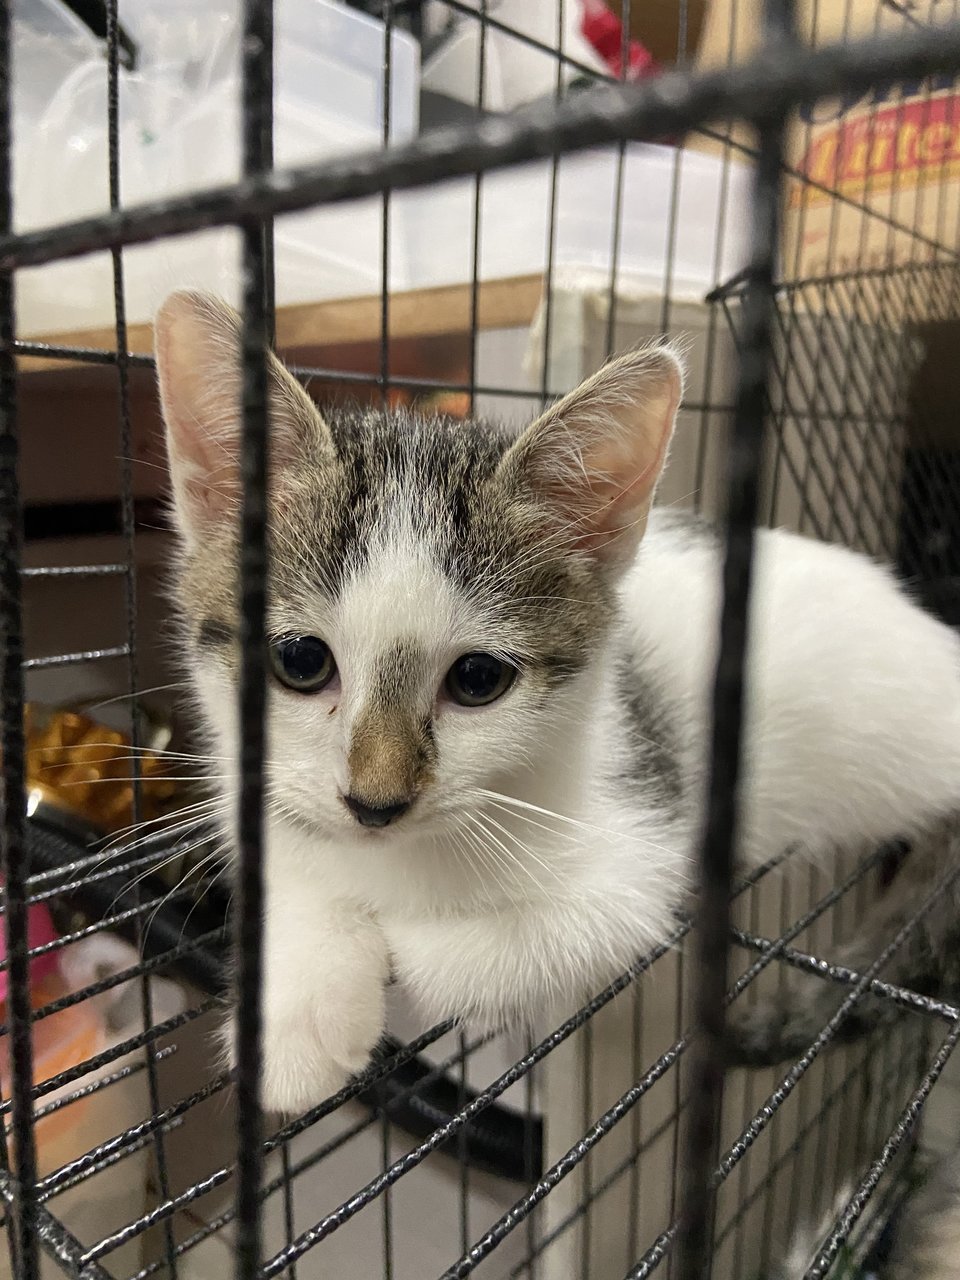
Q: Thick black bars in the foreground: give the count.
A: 4